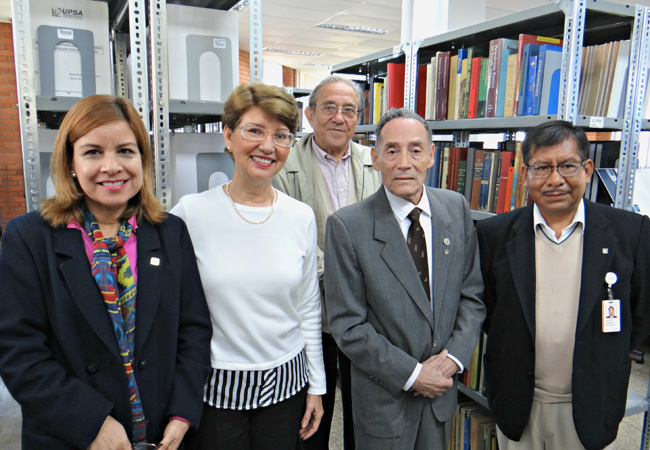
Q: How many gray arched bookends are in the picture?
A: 5